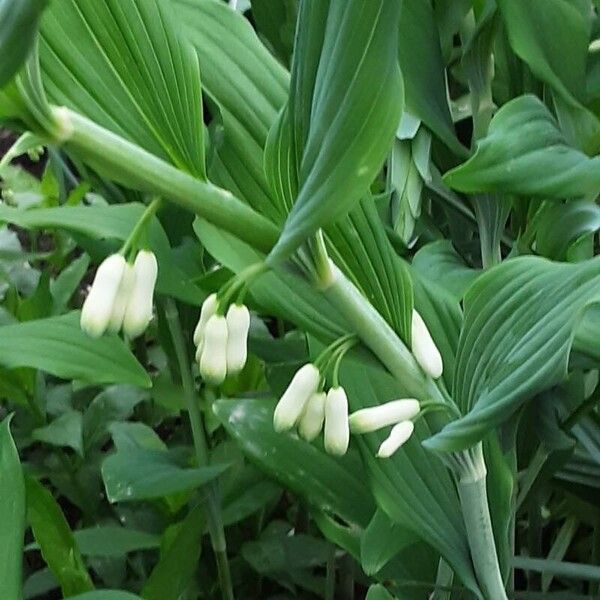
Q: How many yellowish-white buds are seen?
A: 13